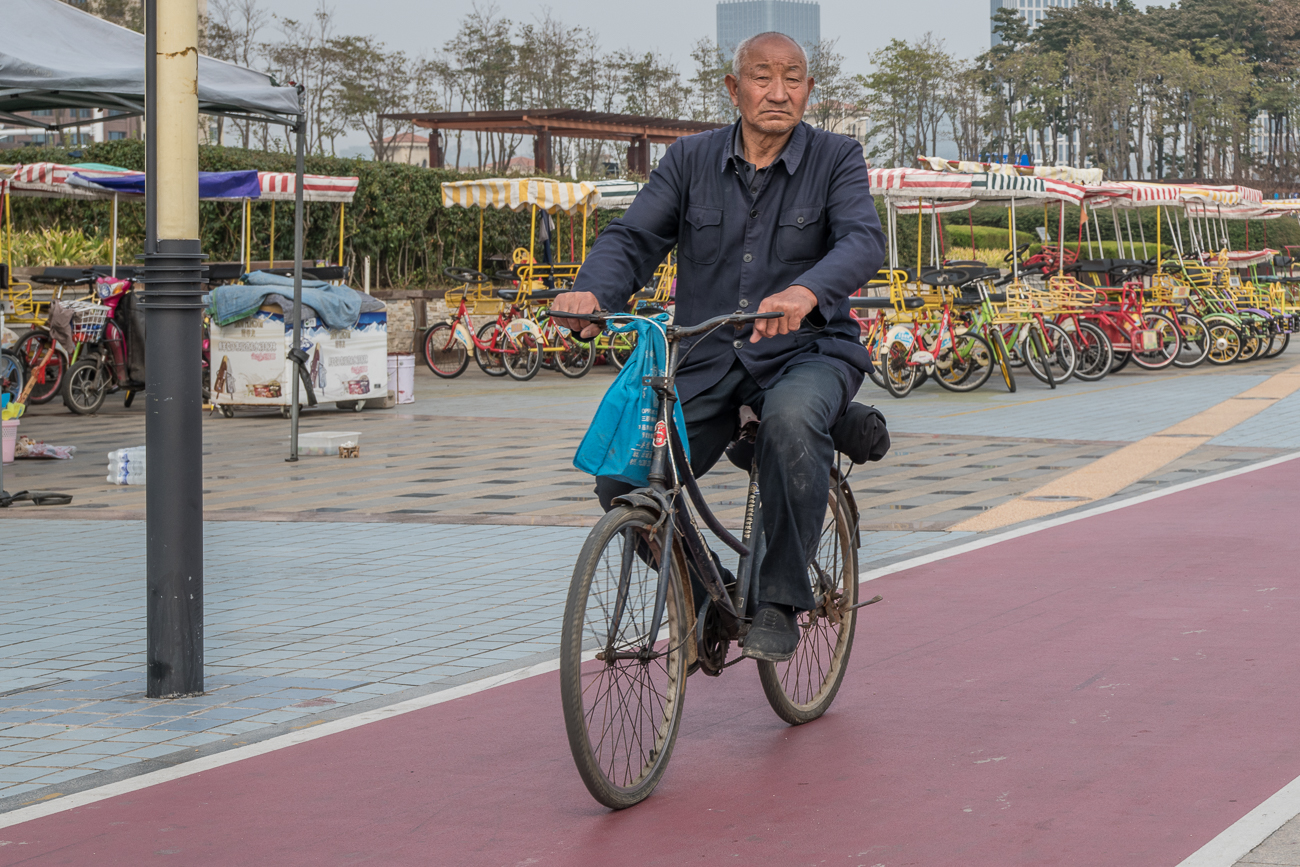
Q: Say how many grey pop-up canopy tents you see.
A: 1